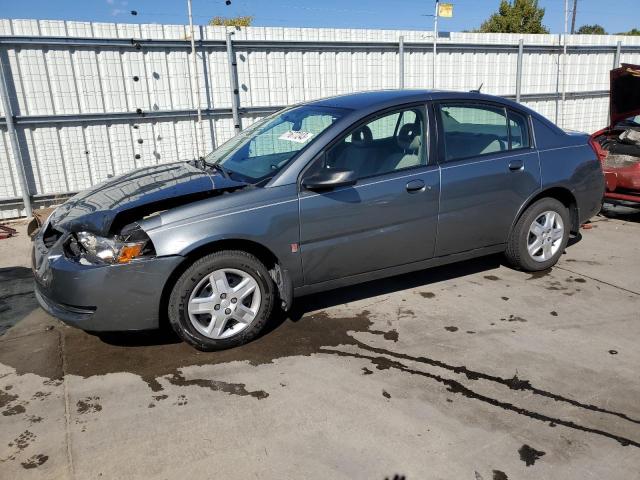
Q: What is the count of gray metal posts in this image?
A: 5